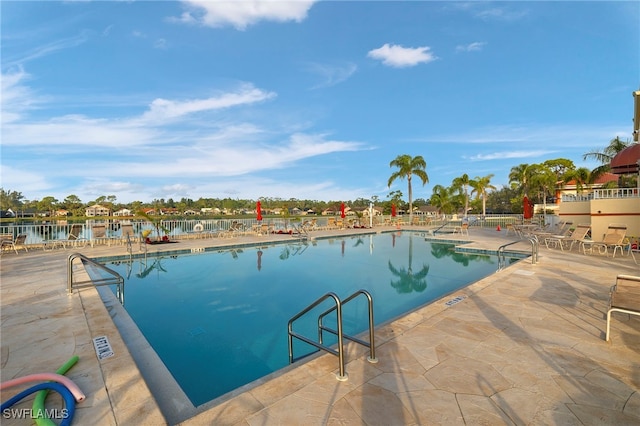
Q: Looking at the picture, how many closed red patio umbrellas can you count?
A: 4